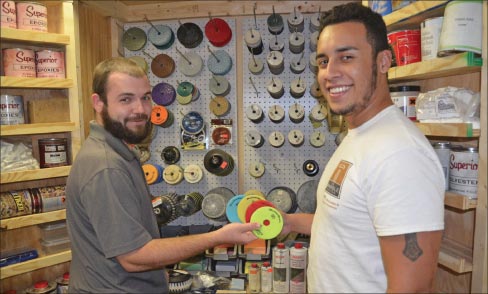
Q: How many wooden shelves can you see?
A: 11